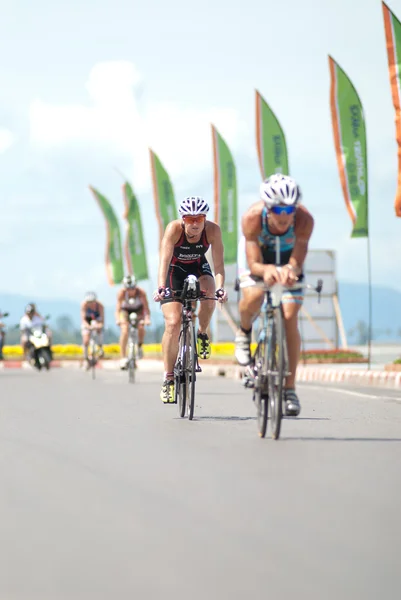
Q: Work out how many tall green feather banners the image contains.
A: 7